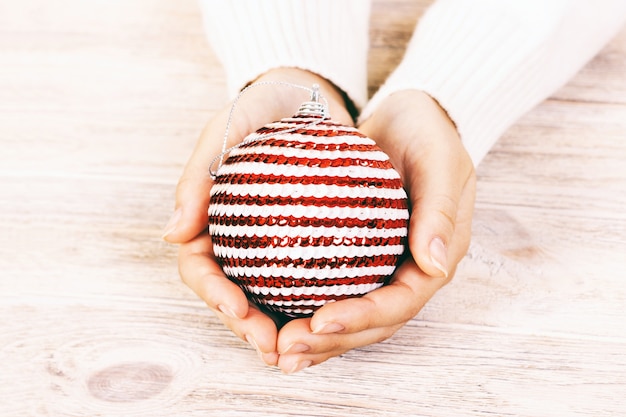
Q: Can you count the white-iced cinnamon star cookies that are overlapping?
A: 0